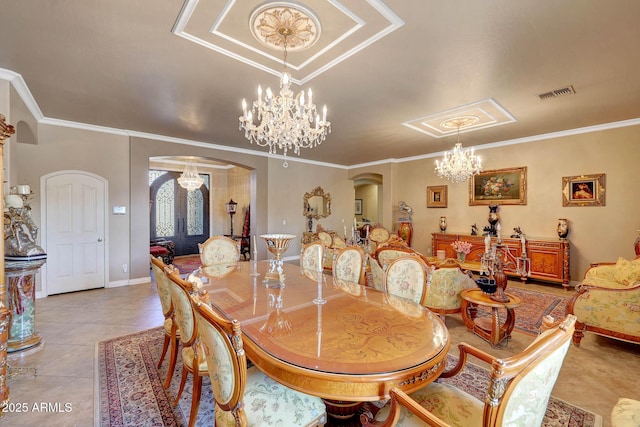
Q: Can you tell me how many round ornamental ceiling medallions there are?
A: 2